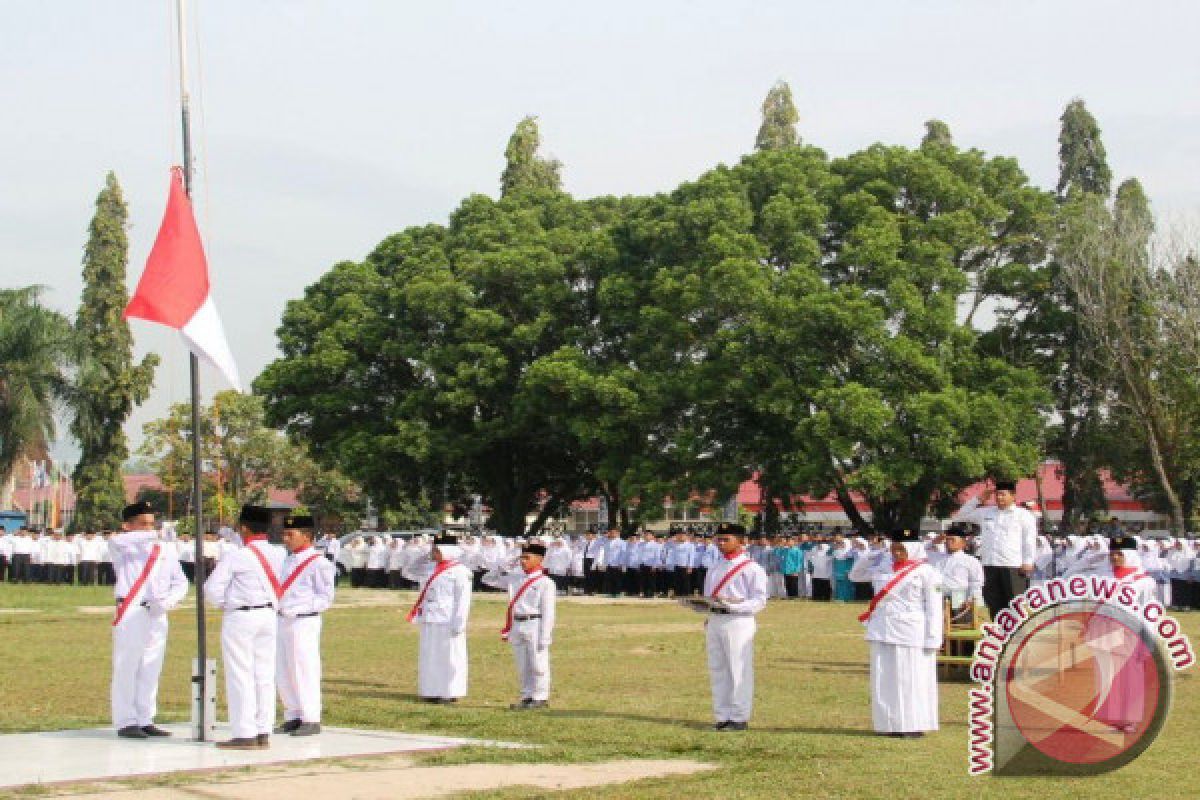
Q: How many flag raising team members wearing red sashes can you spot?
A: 8